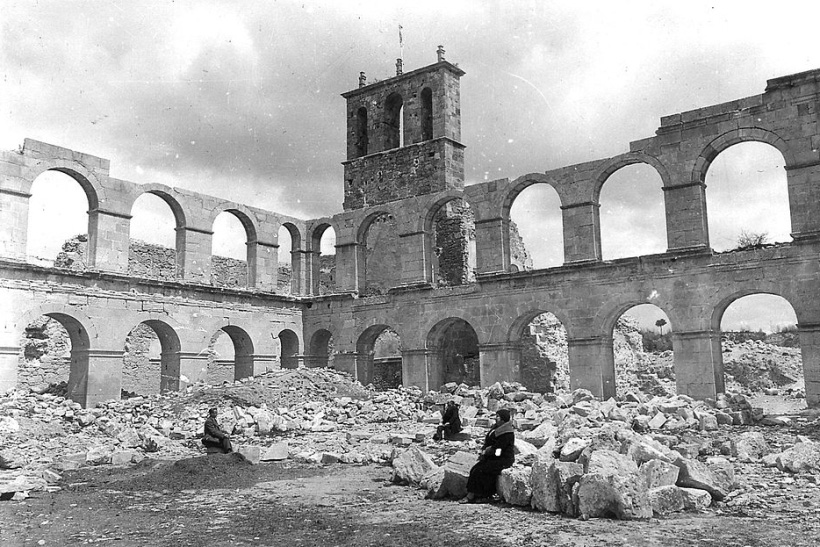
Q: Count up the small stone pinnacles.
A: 3